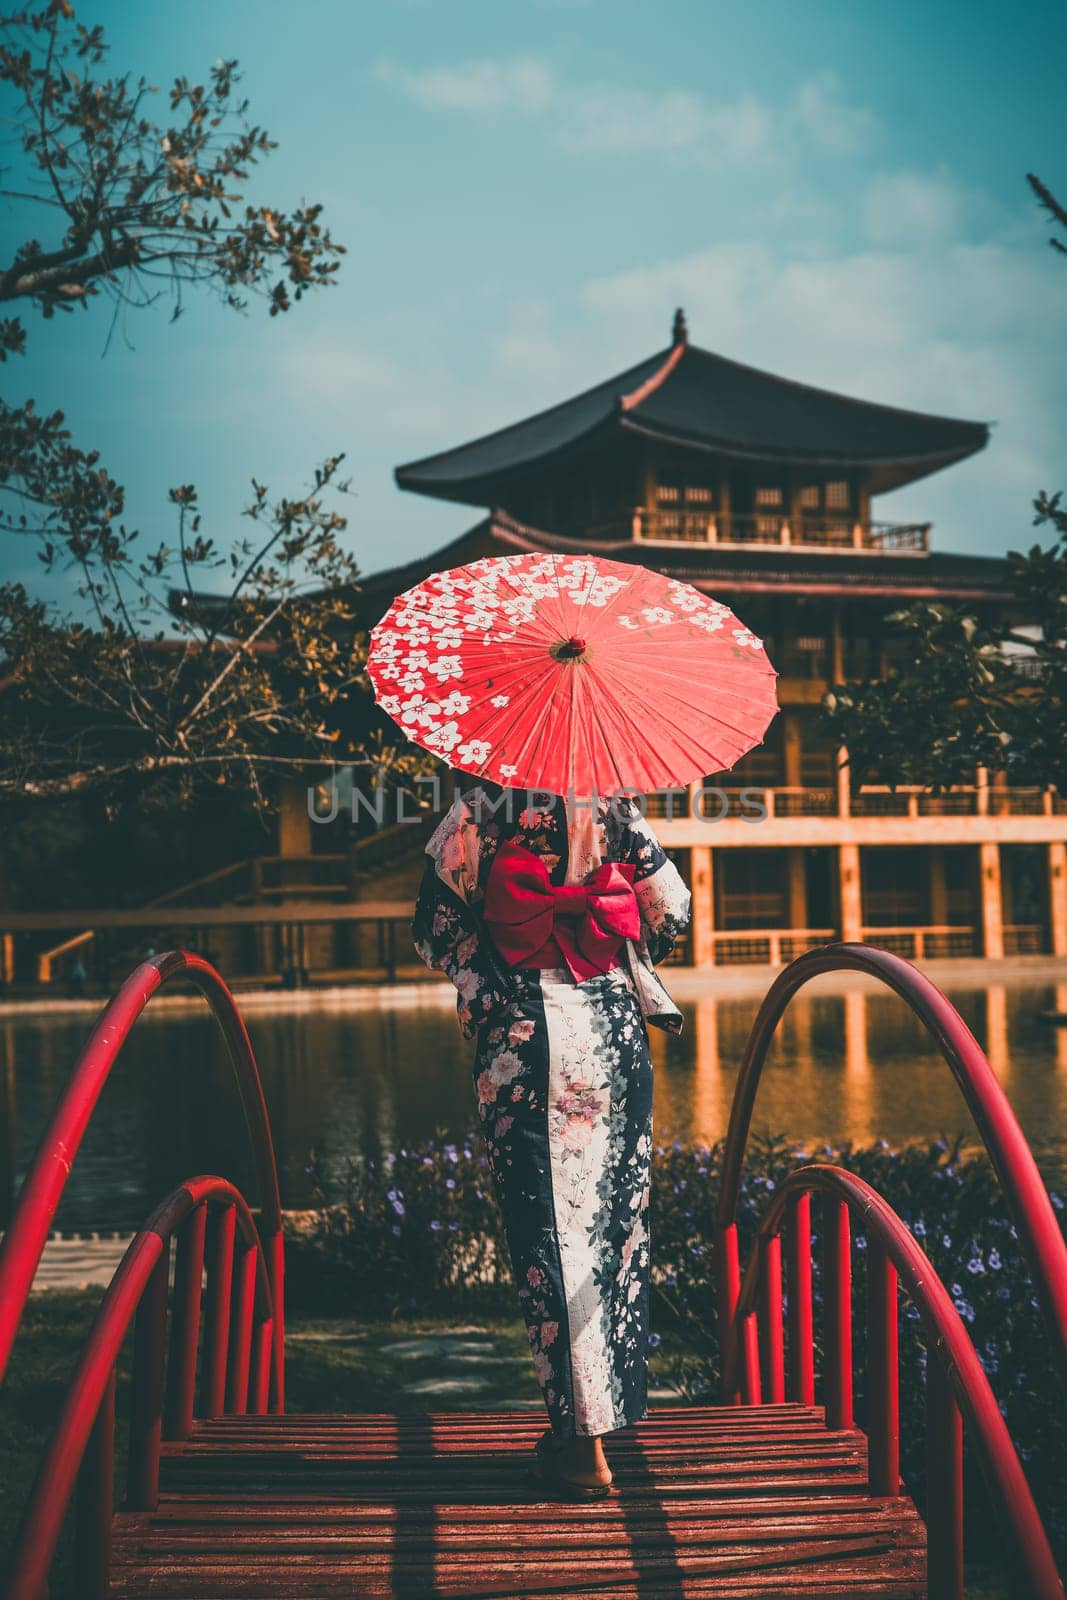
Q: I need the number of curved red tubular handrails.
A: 4